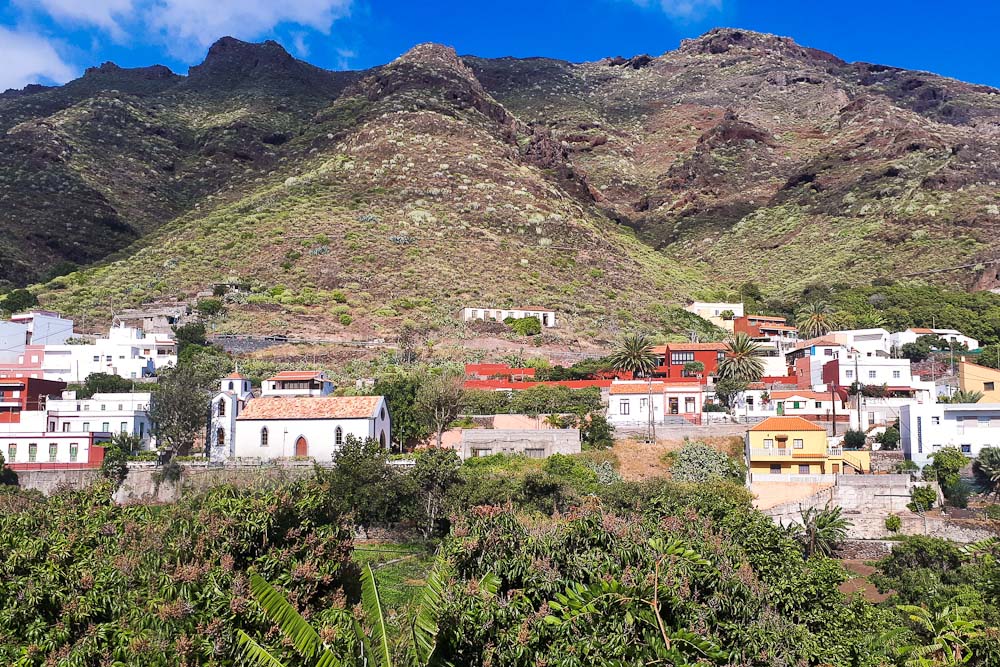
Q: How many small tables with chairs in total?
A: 0